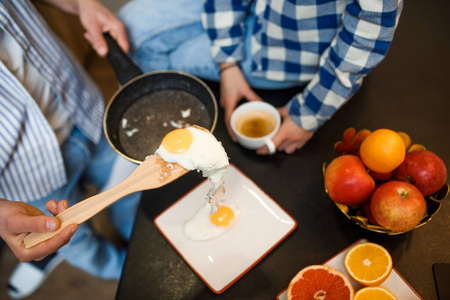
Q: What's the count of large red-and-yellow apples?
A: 3